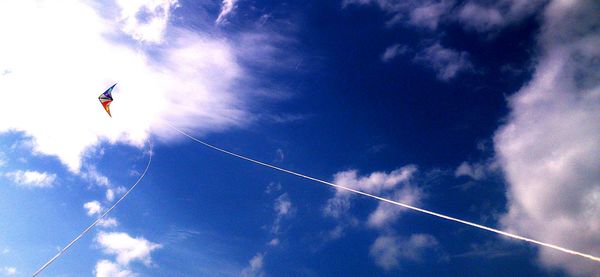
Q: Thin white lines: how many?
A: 2